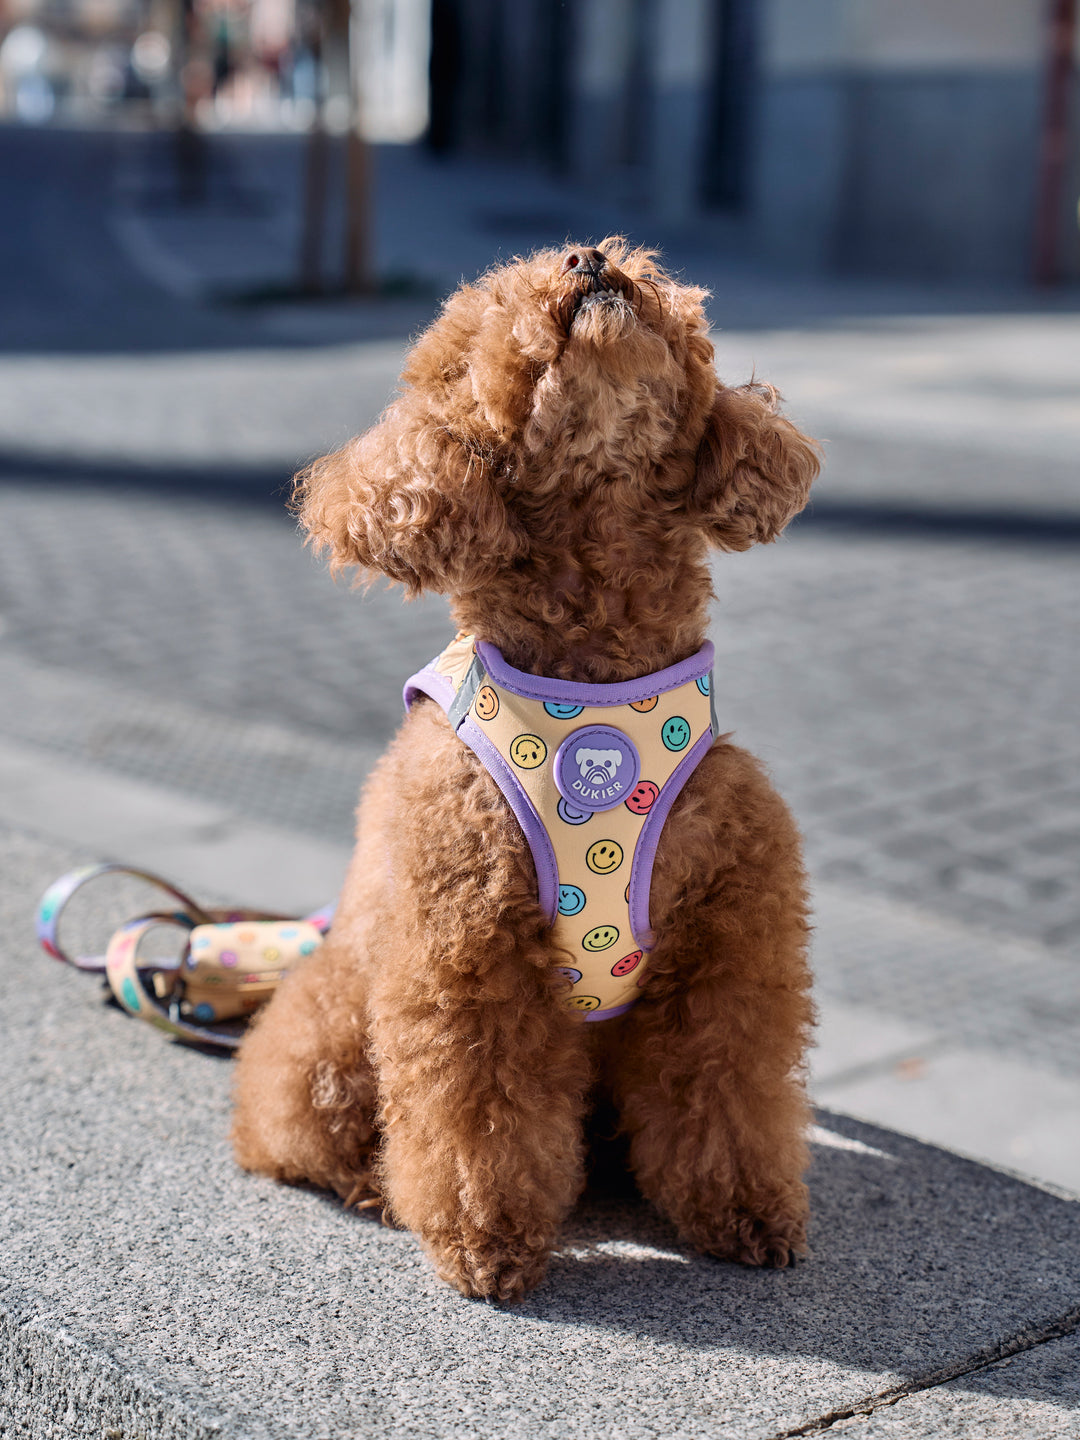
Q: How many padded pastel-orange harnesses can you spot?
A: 1